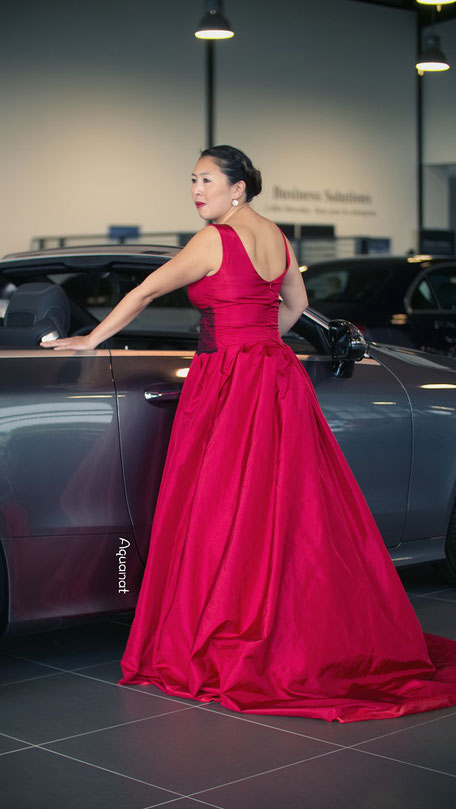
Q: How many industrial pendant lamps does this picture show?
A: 3